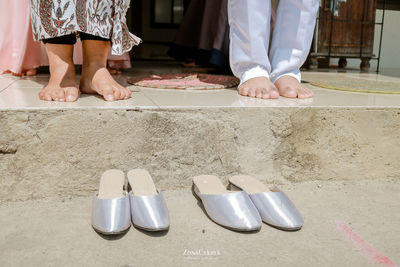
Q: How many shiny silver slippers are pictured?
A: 4